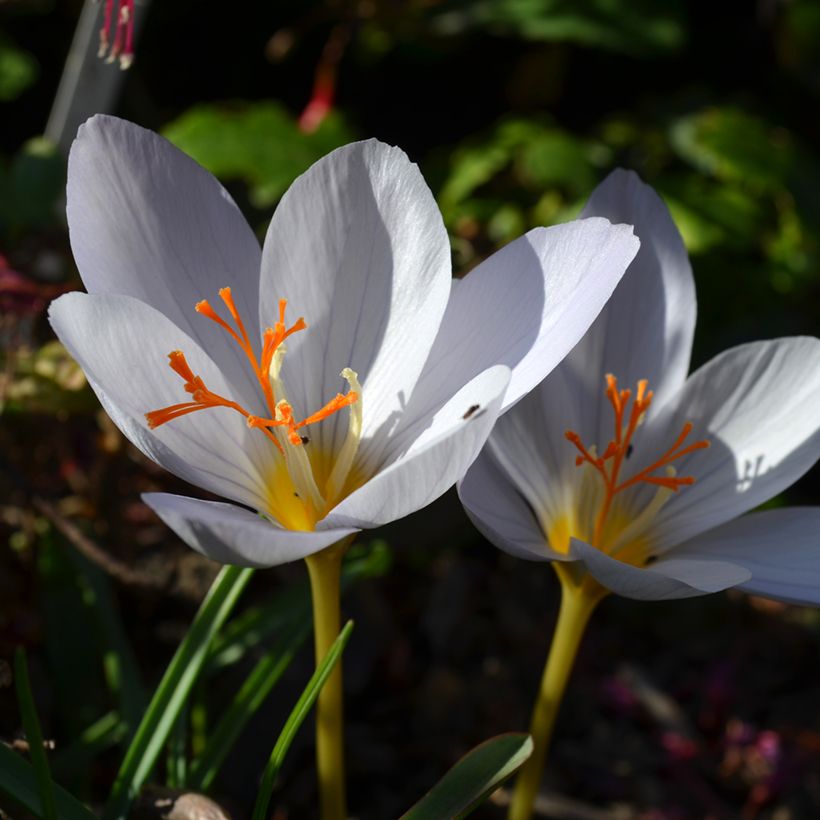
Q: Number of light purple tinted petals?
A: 12